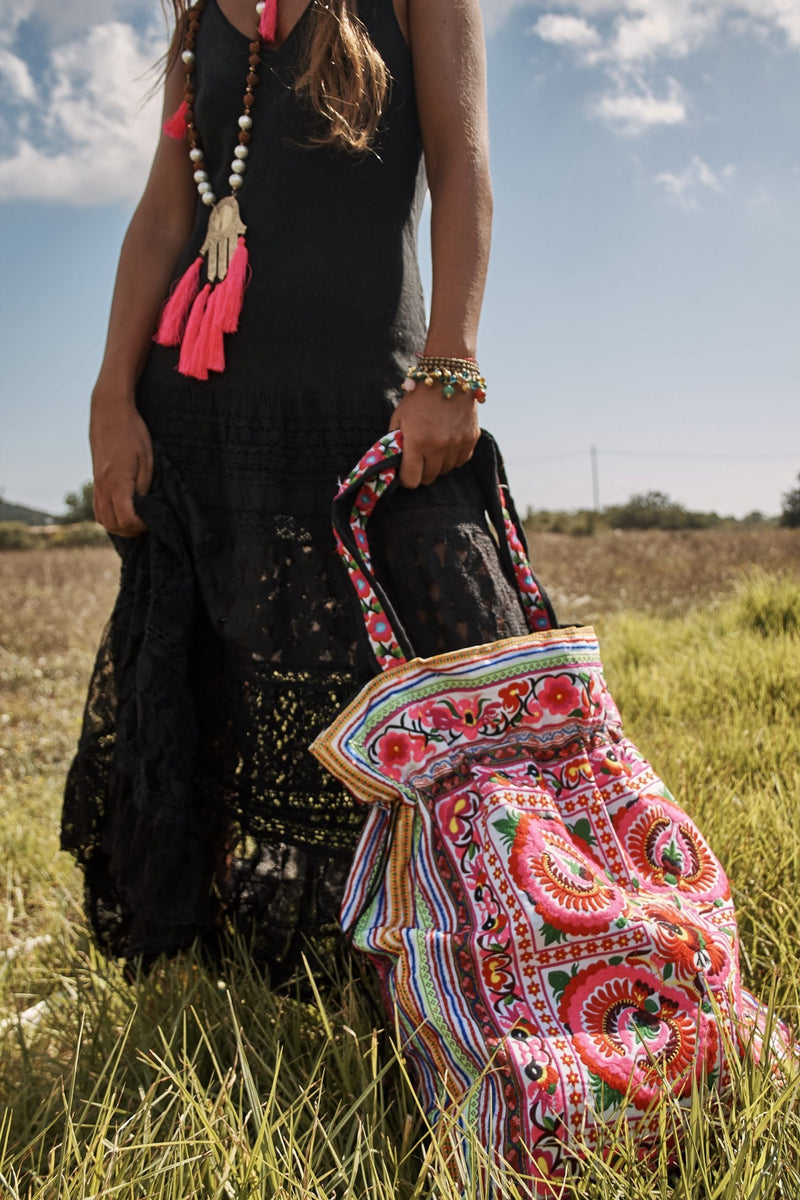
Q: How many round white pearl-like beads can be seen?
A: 10